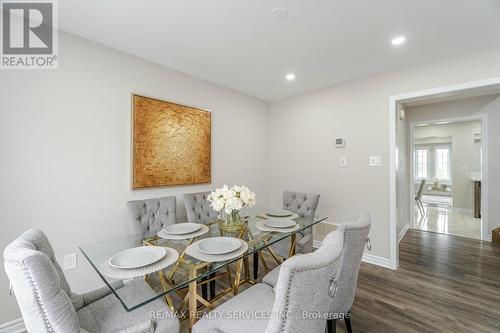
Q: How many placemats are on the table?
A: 5